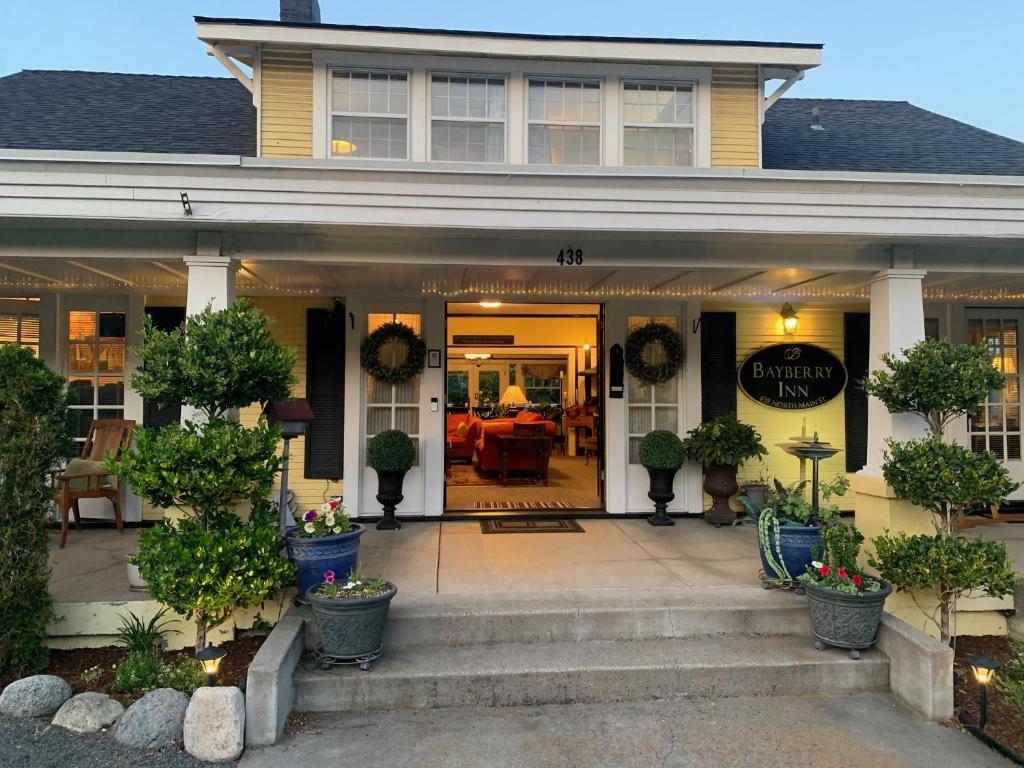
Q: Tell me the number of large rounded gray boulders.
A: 4